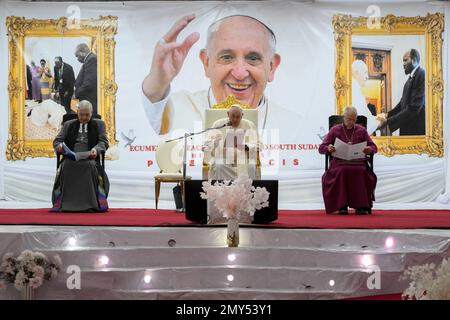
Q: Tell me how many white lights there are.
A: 8